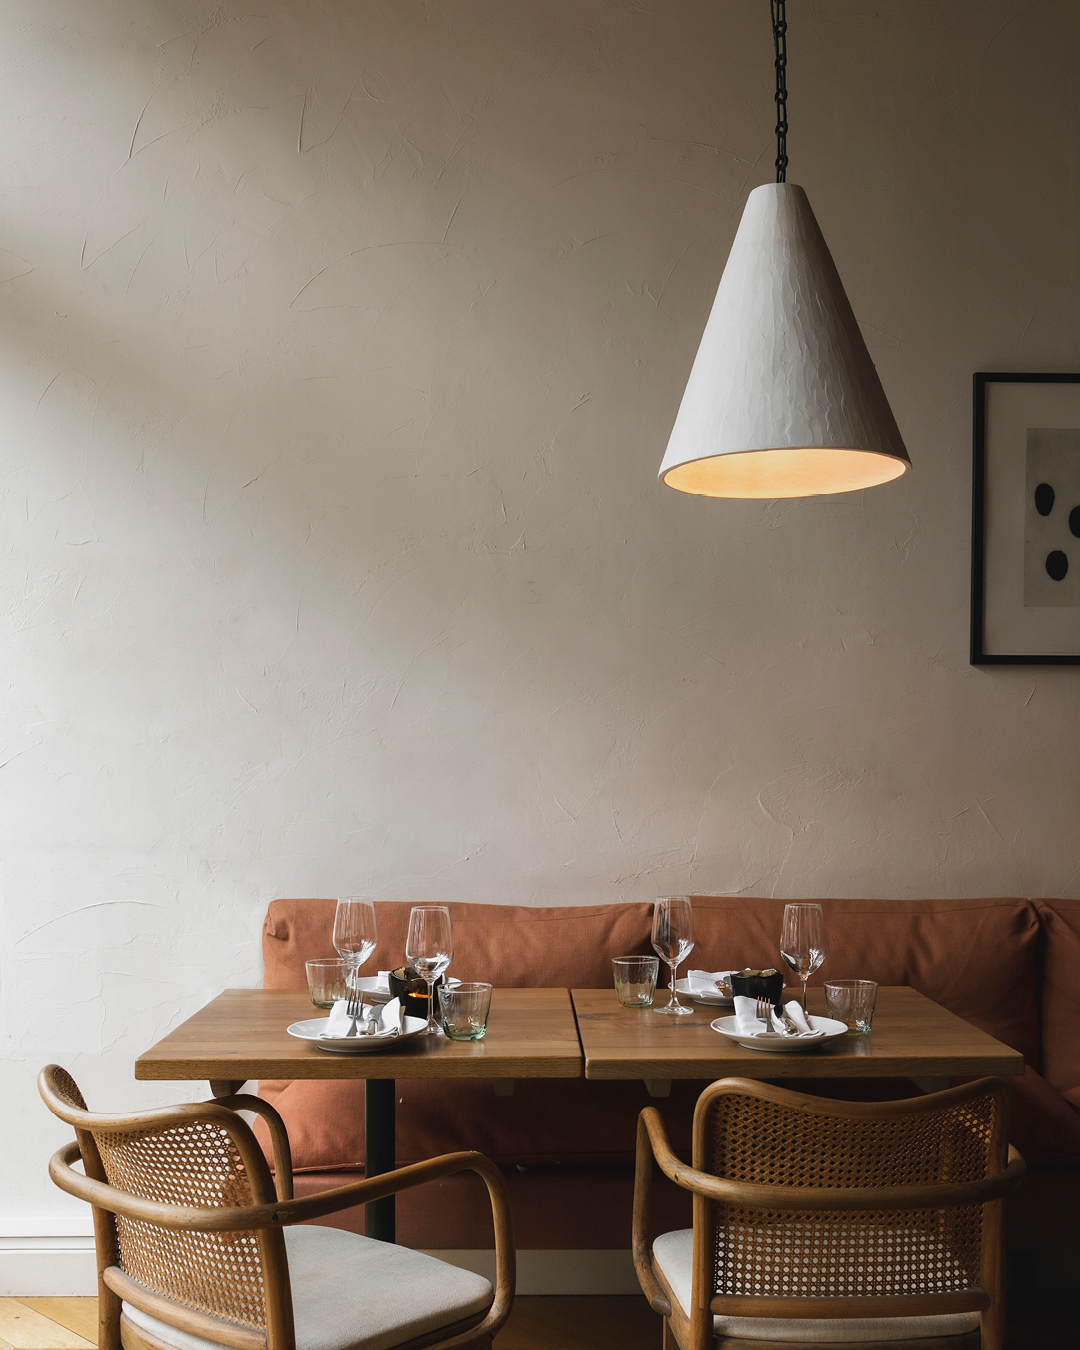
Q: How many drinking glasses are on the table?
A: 8